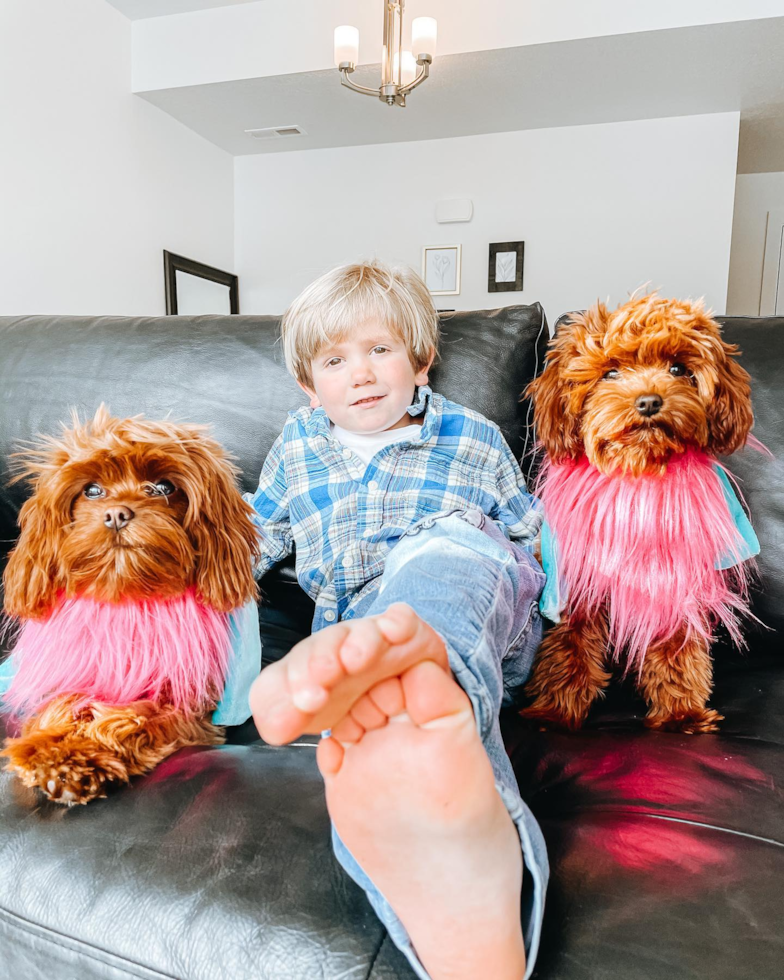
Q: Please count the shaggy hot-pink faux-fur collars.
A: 2